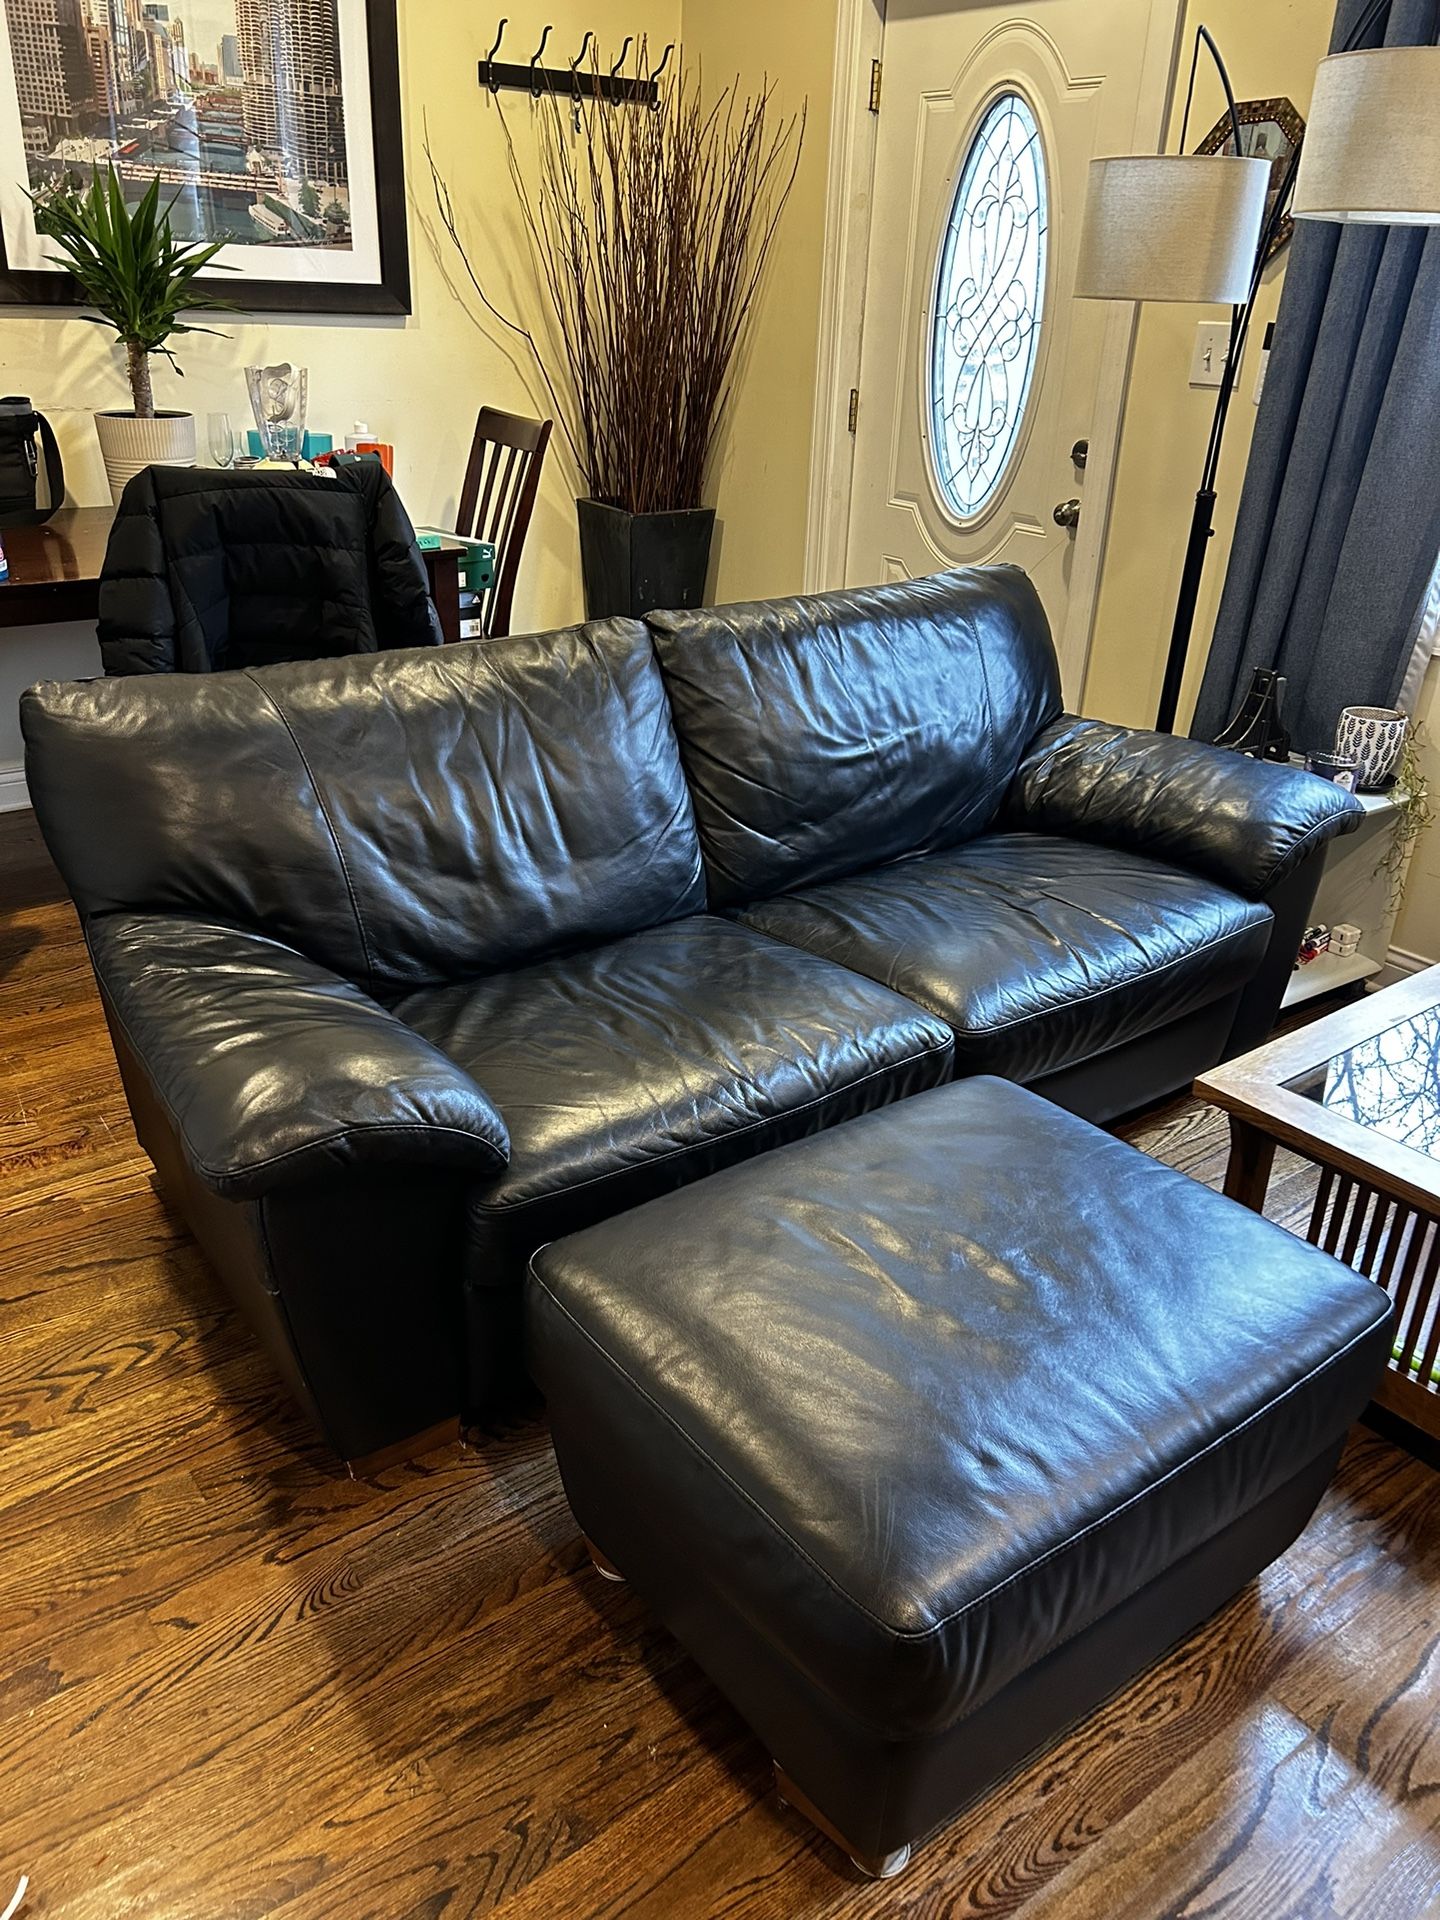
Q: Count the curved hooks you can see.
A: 5